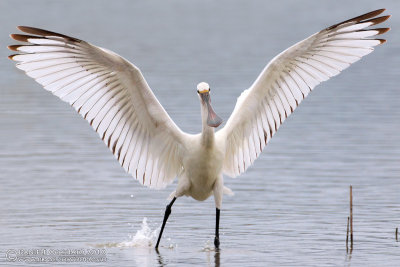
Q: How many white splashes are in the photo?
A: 1